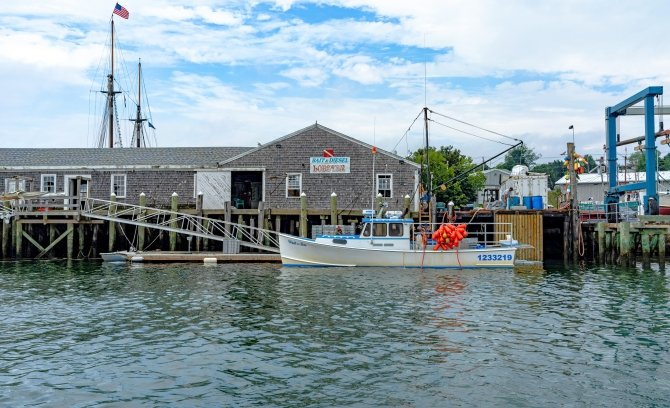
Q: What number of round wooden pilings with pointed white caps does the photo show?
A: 9